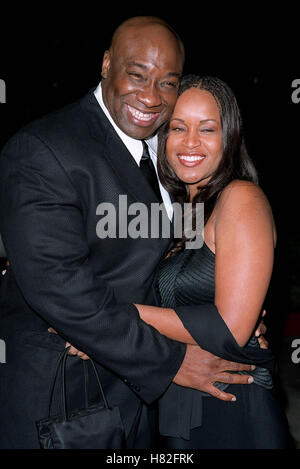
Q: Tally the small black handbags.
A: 1